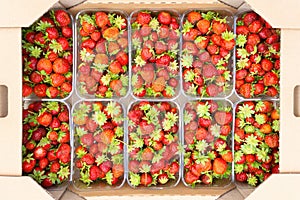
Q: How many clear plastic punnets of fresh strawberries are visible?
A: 10